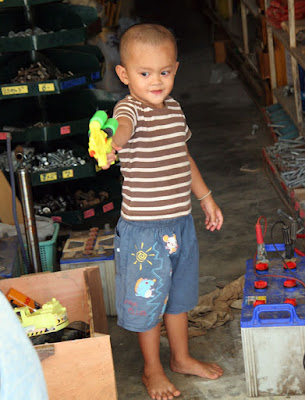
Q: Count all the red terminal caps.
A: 6